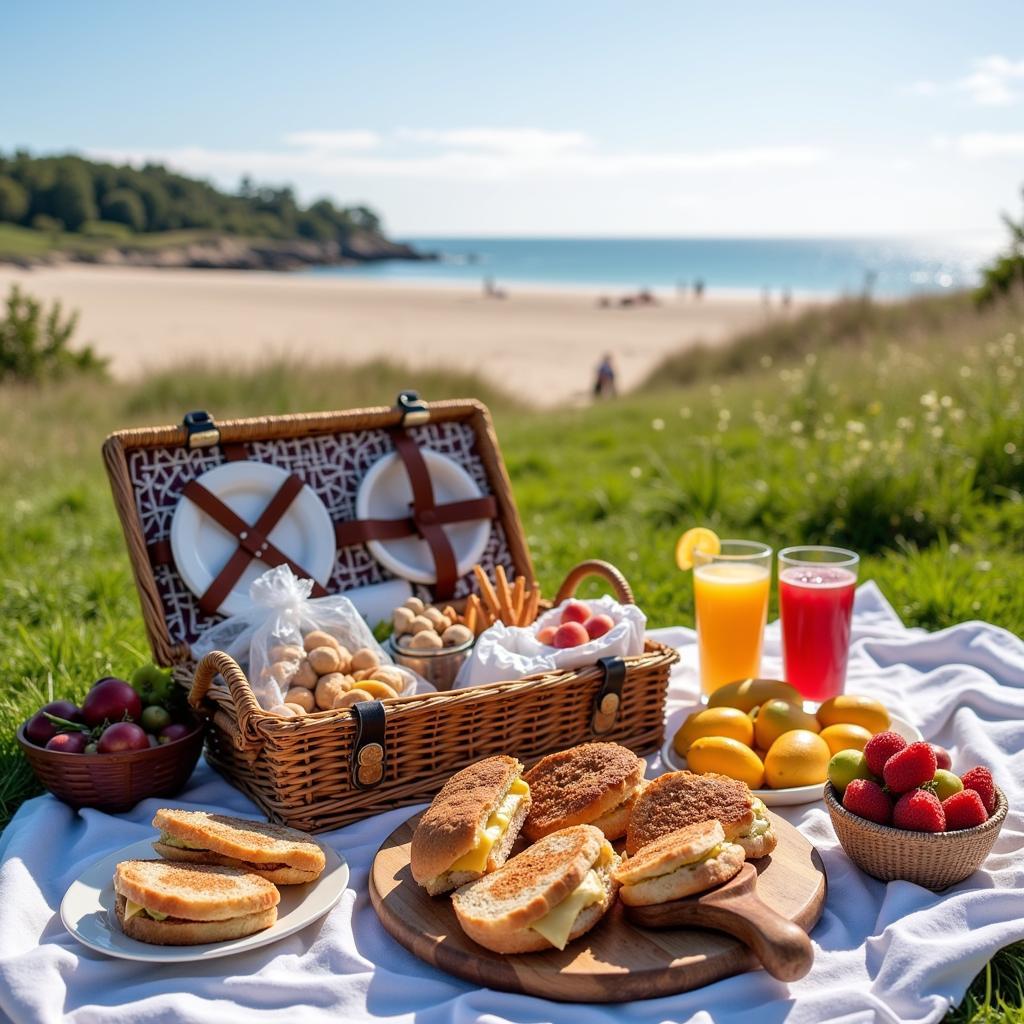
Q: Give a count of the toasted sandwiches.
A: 7